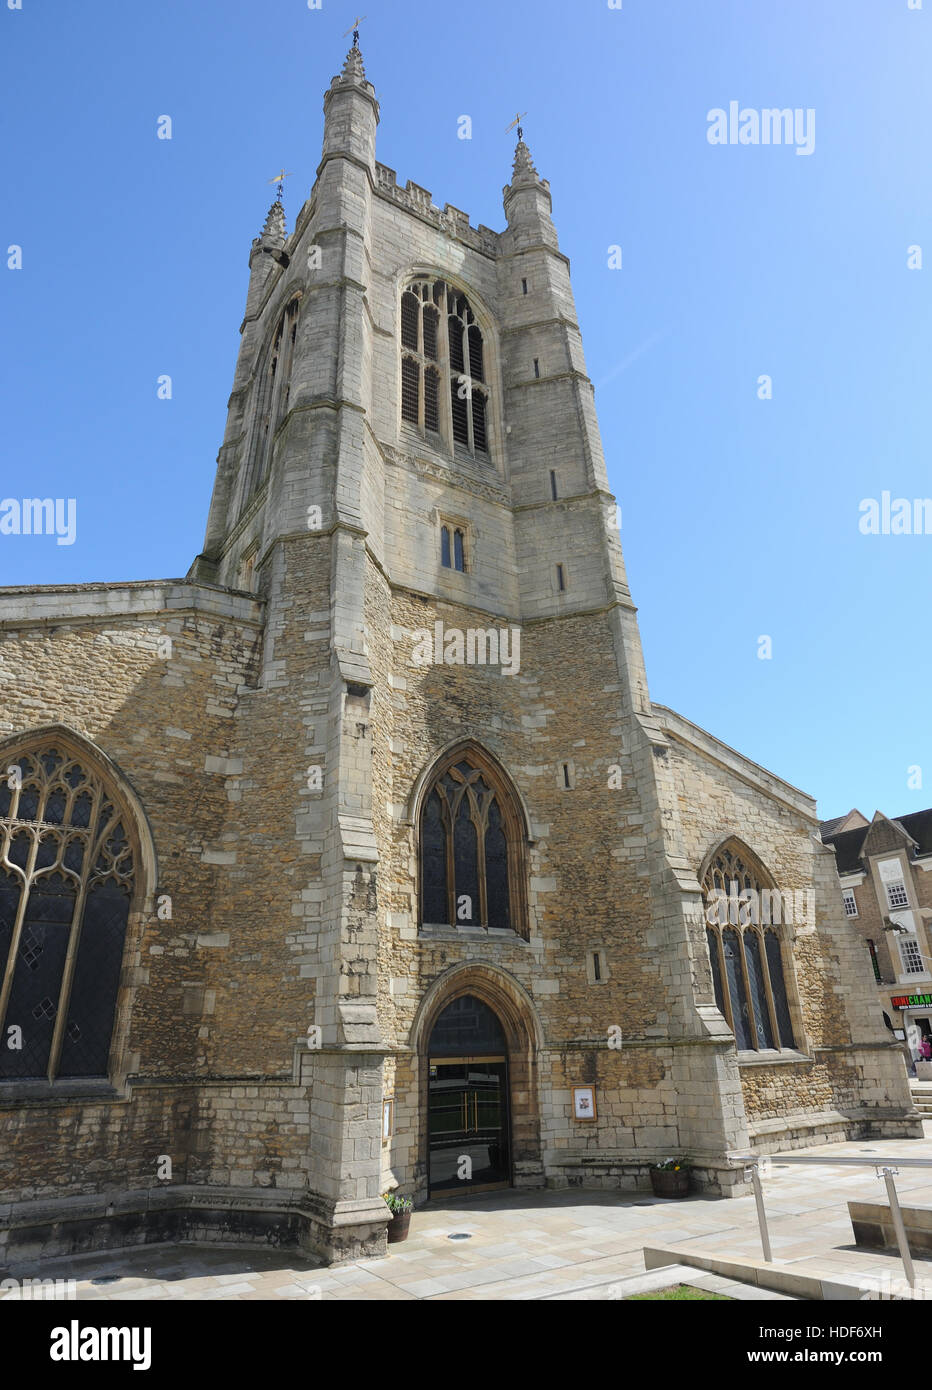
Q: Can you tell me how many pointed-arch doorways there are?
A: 1